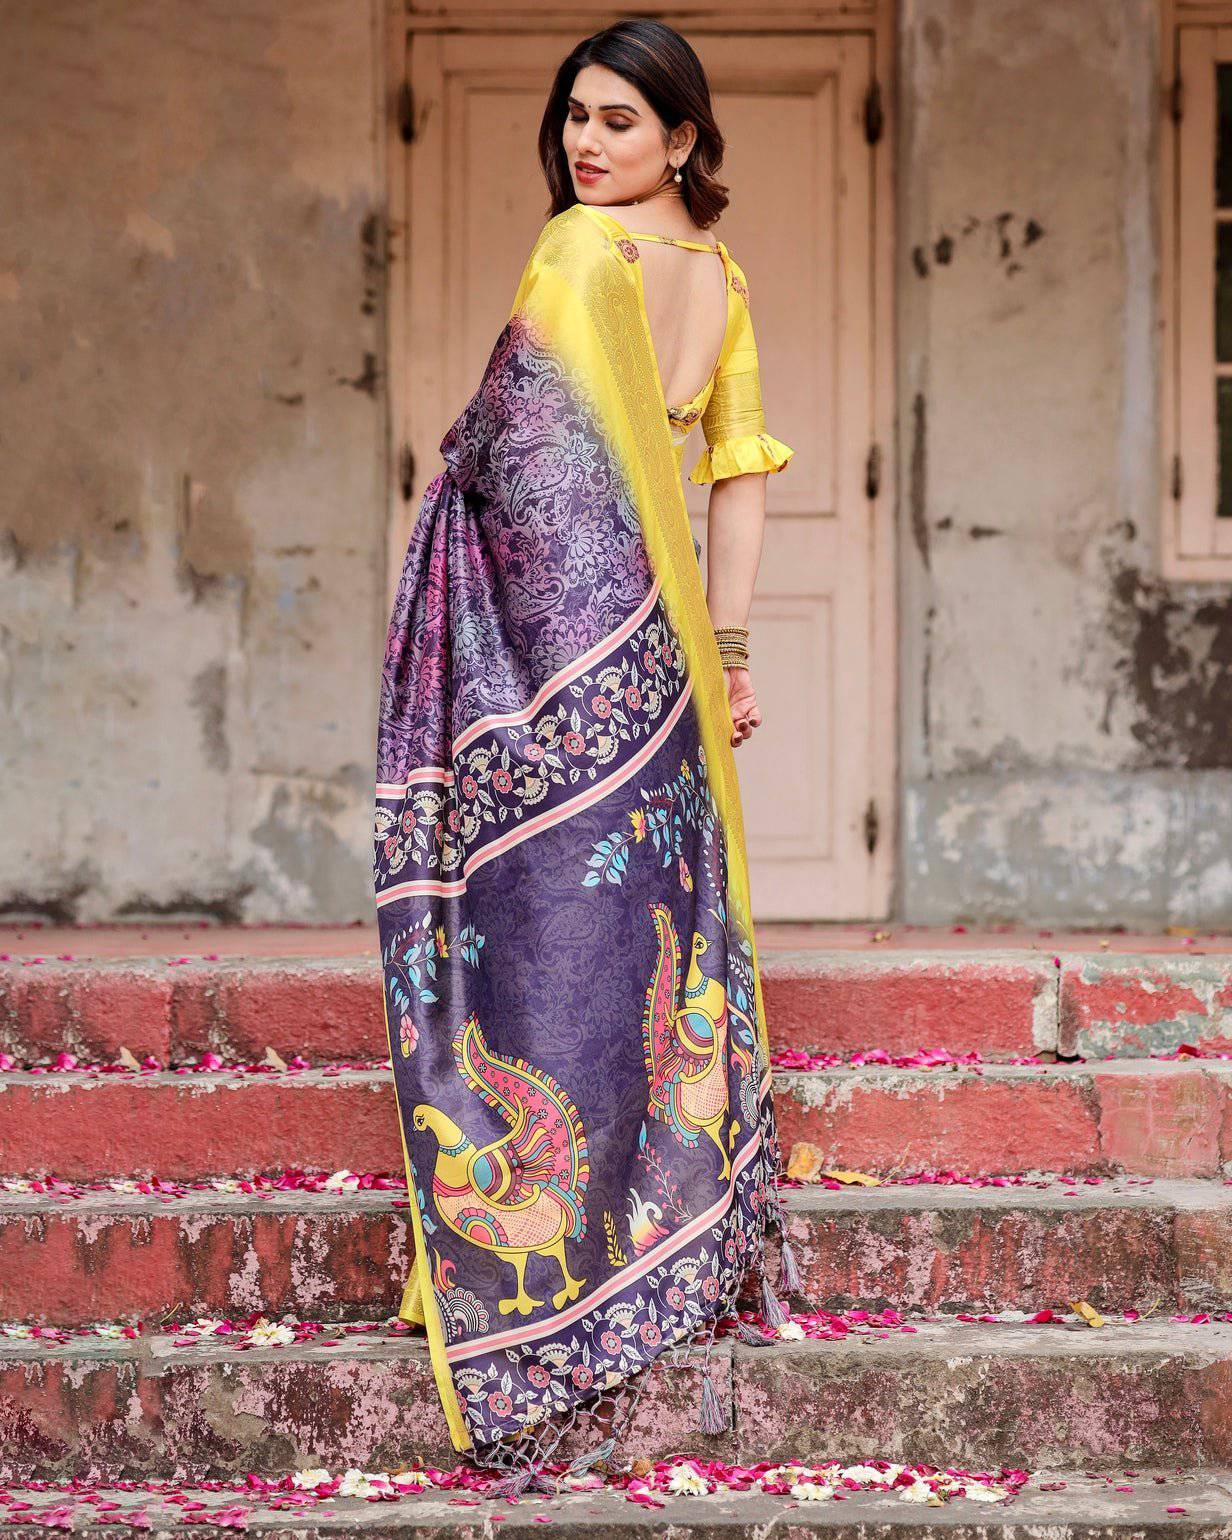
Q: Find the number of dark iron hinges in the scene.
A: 7